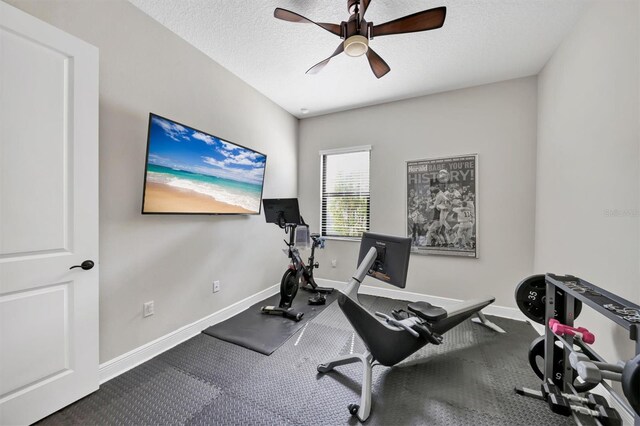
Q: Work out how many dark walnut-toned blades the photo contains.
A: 5